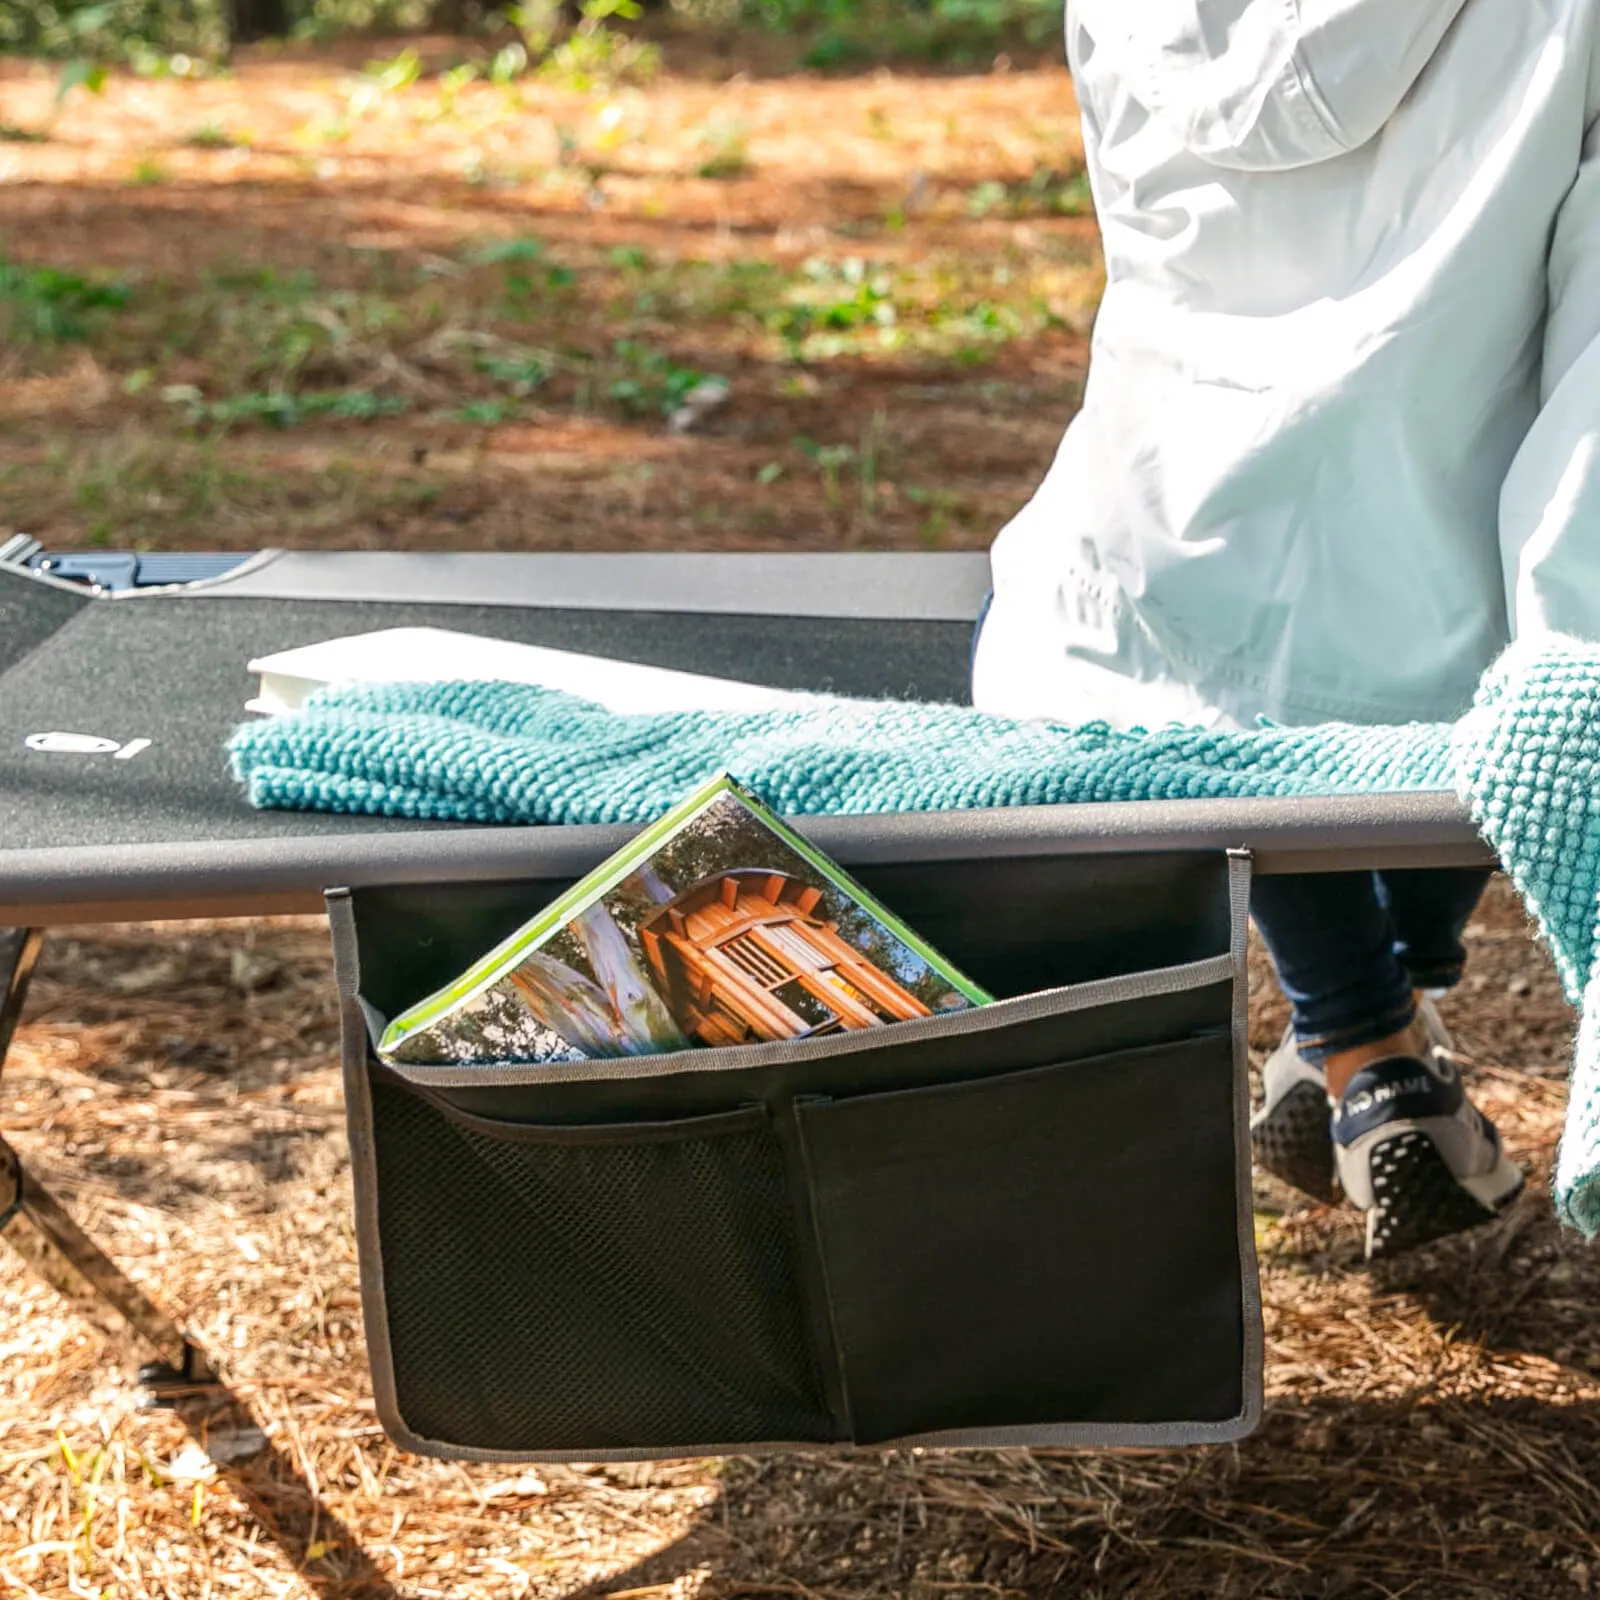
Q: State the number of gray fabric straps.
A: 2